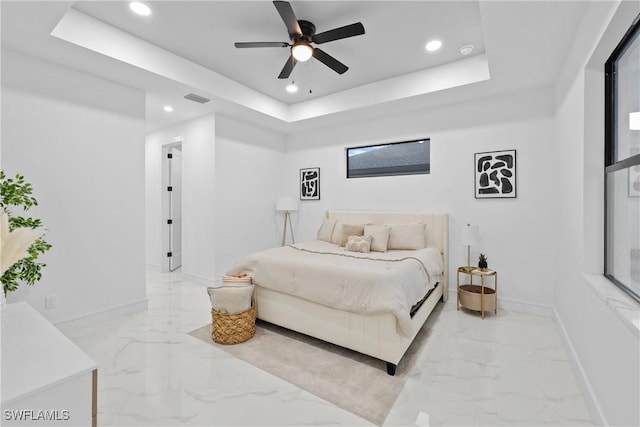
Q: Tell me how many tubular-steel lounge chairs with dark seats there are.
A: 0